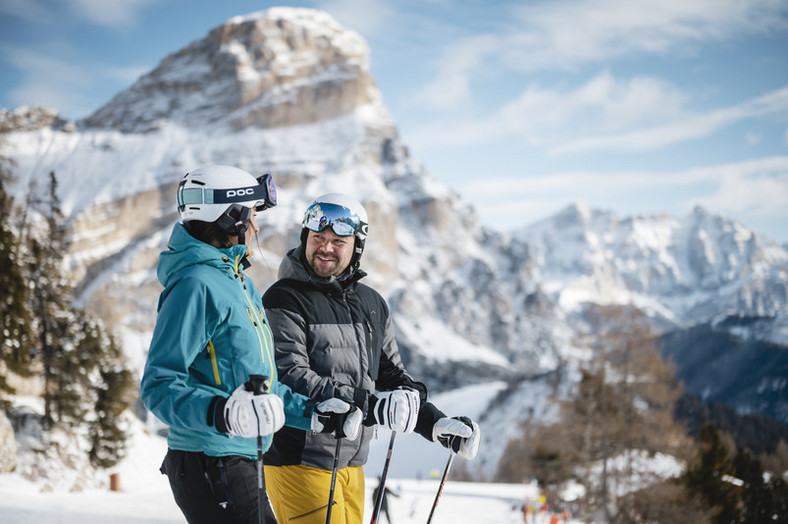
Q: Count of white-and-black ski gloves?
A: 4